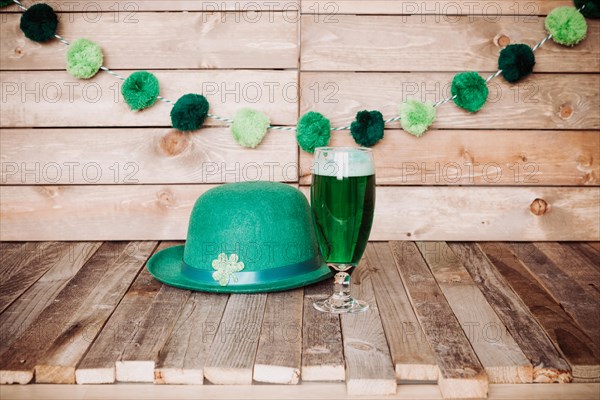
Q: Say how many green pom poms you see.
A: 13